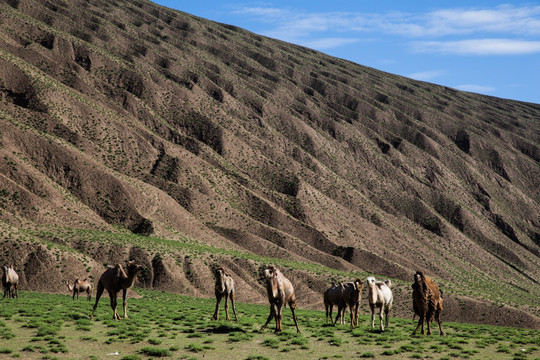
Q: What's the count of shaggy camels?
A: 1